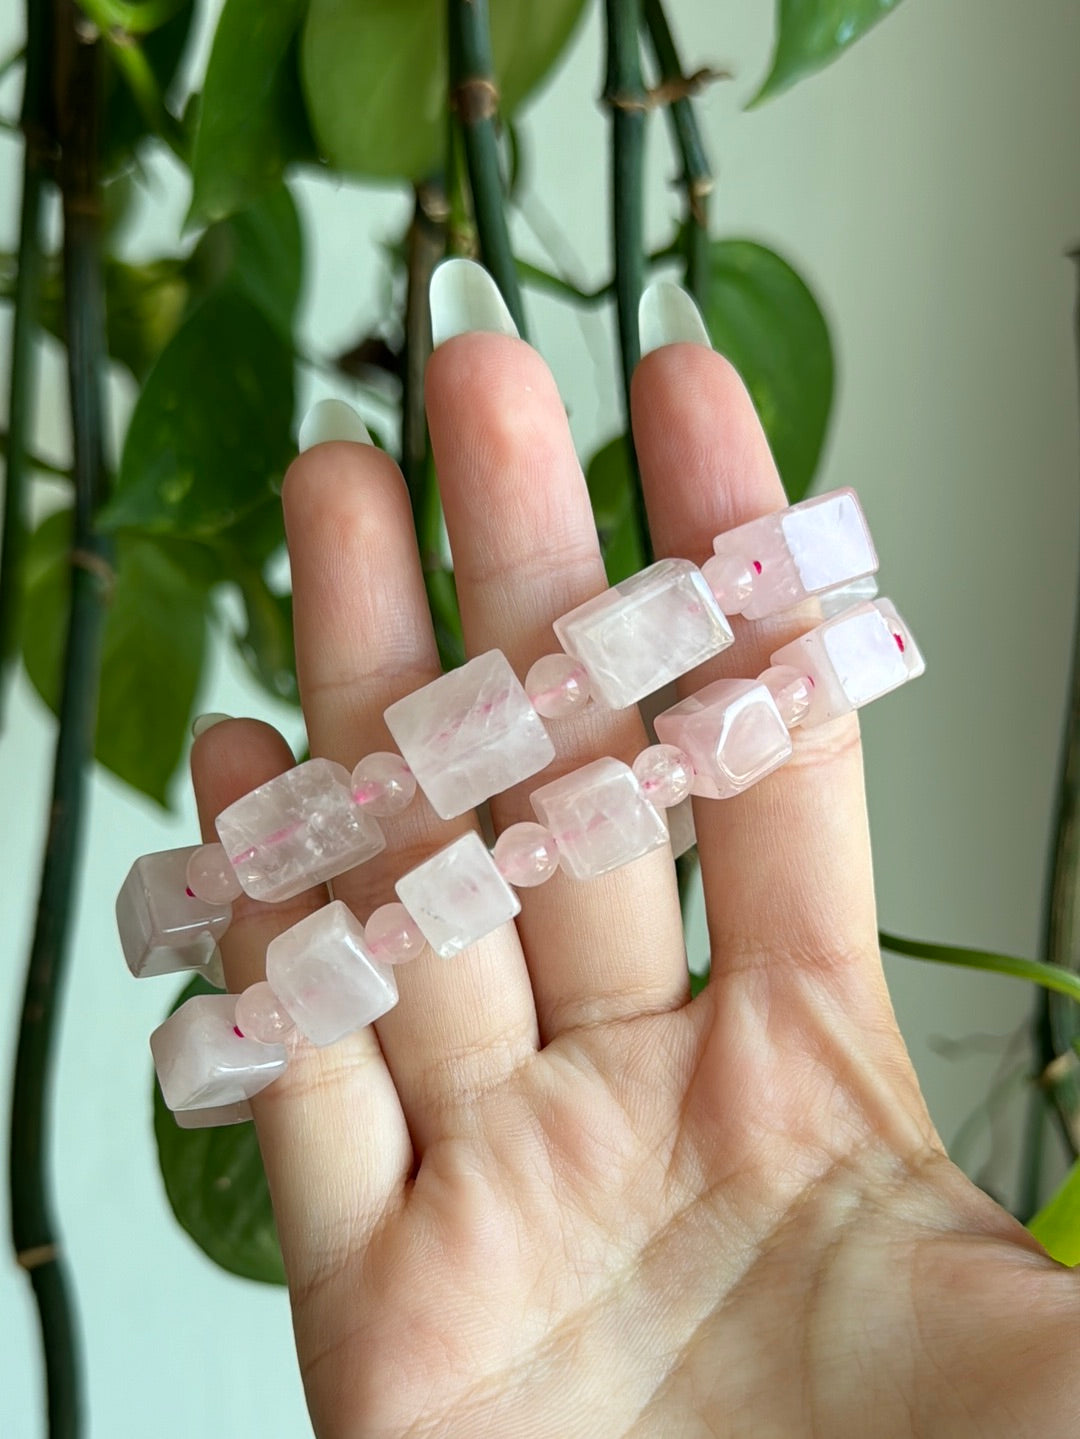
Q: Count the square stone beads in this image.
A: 11